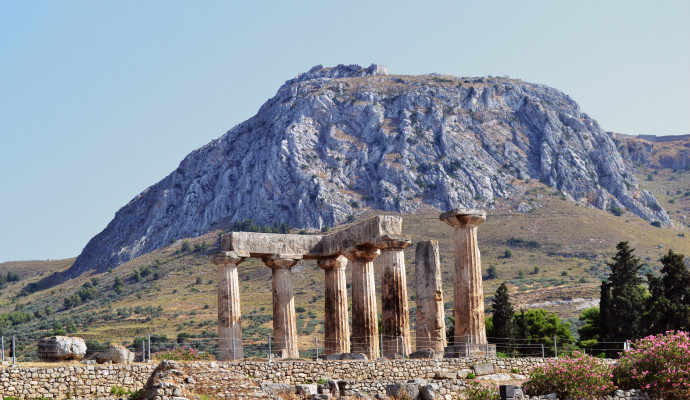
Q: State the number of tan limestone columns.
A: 7